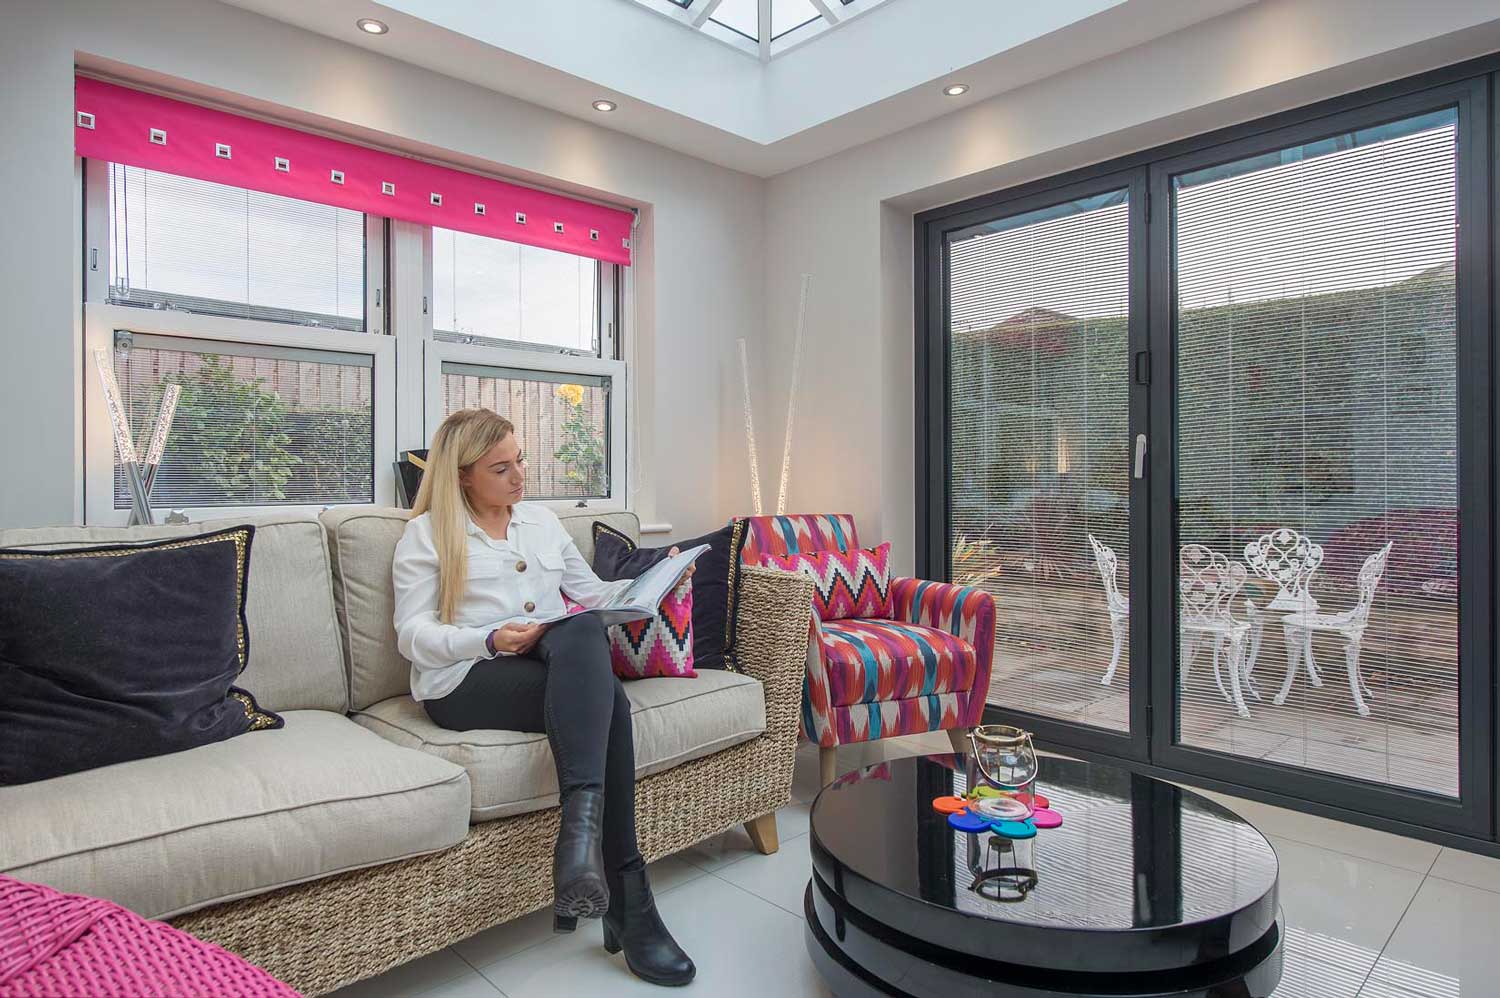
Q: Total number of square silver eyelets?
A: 12